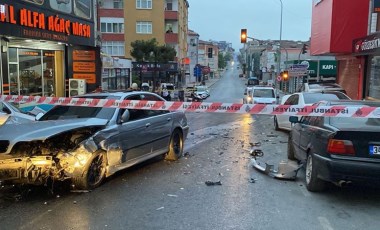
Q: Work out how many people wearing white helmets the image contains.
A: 2